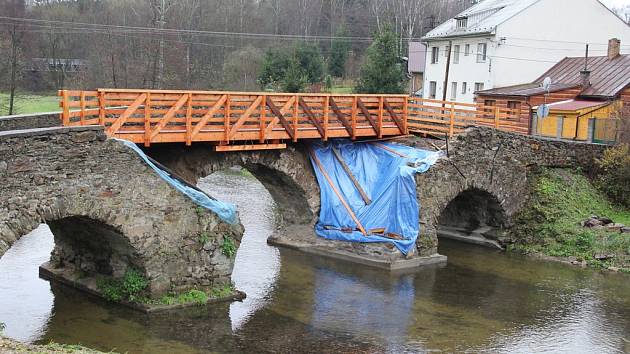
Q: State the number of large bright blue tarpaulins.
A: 1